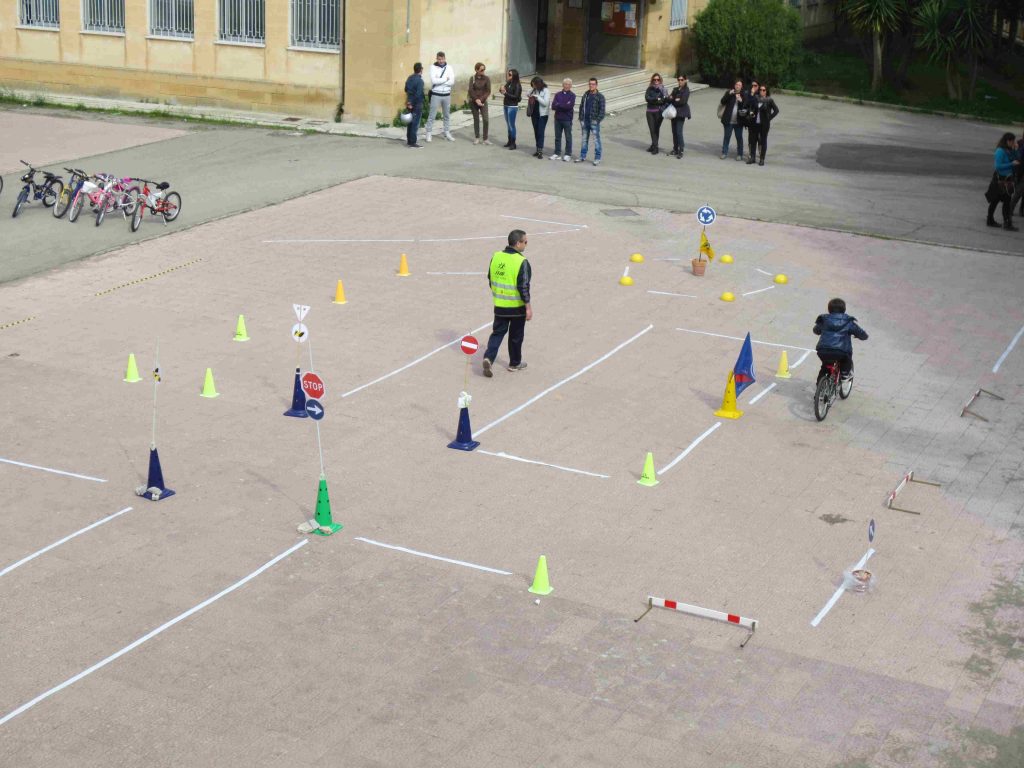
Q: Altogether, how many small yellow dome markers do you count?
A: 5